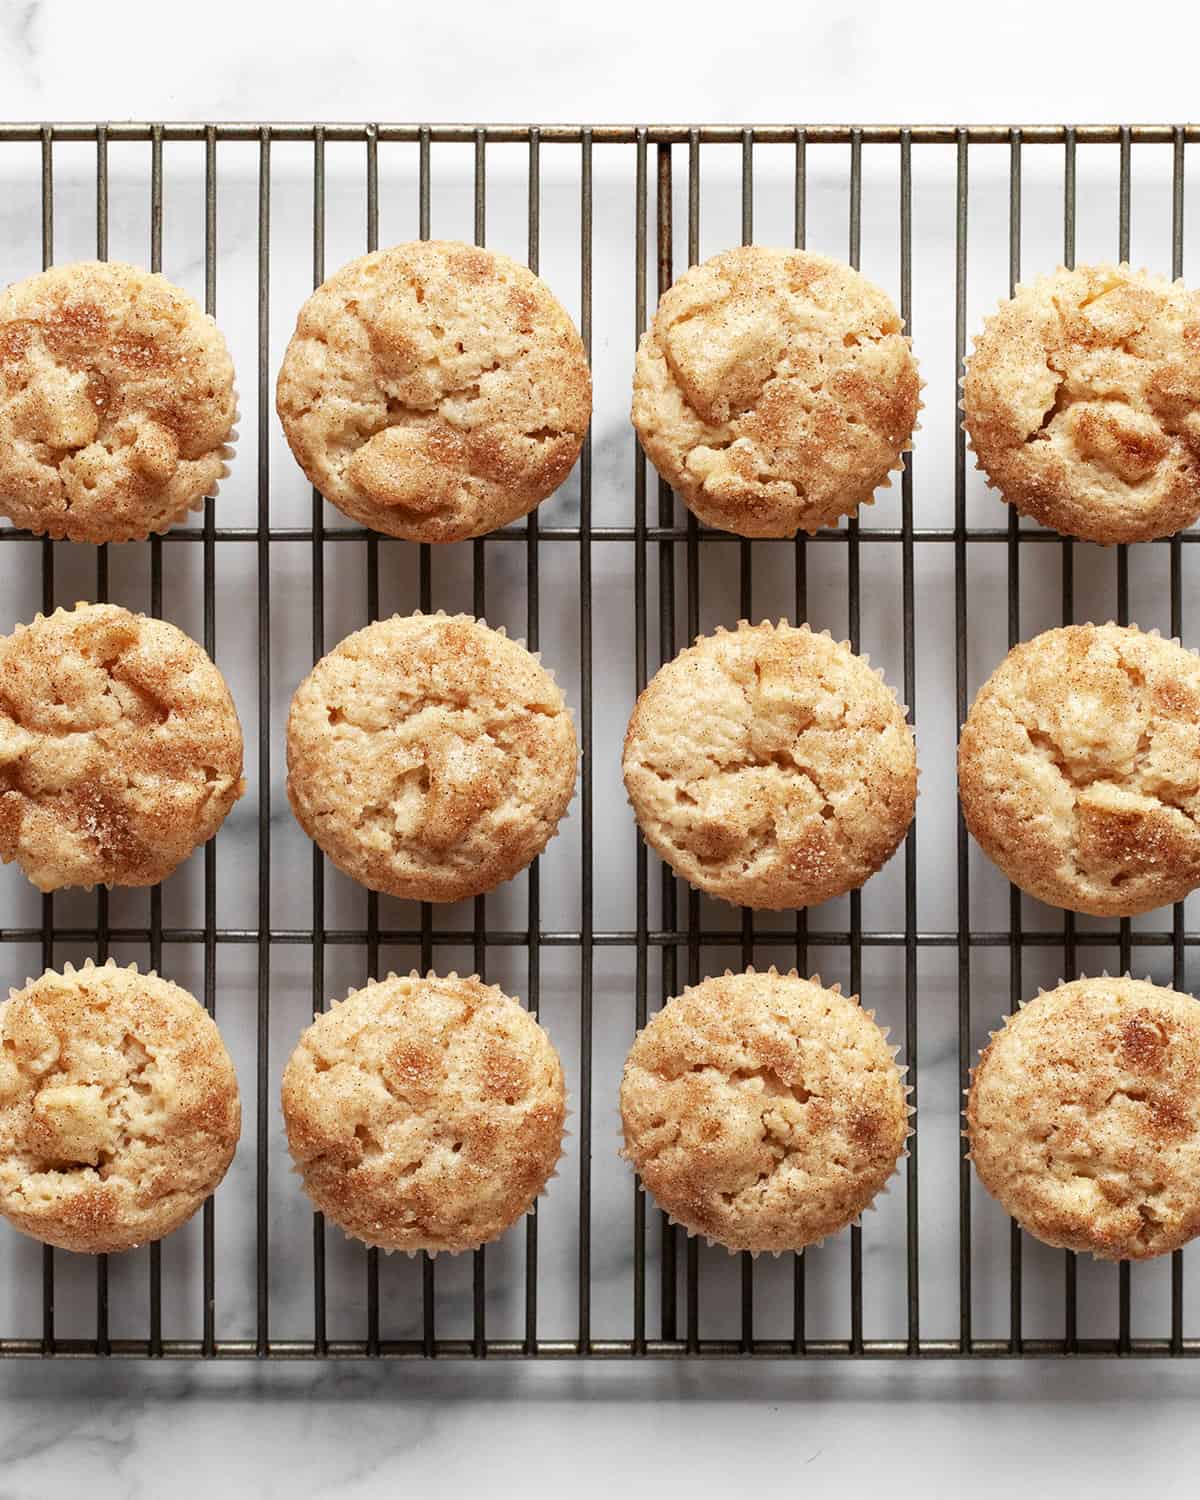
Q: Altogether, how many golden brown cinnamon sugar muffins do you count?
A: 12